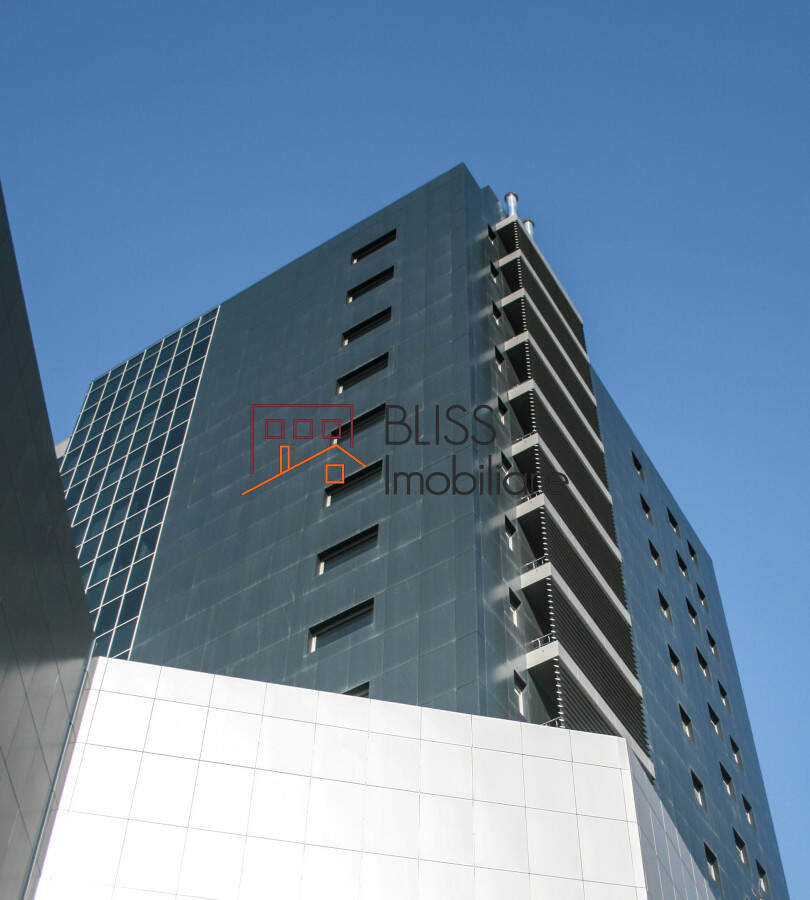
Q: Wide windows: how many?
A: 9